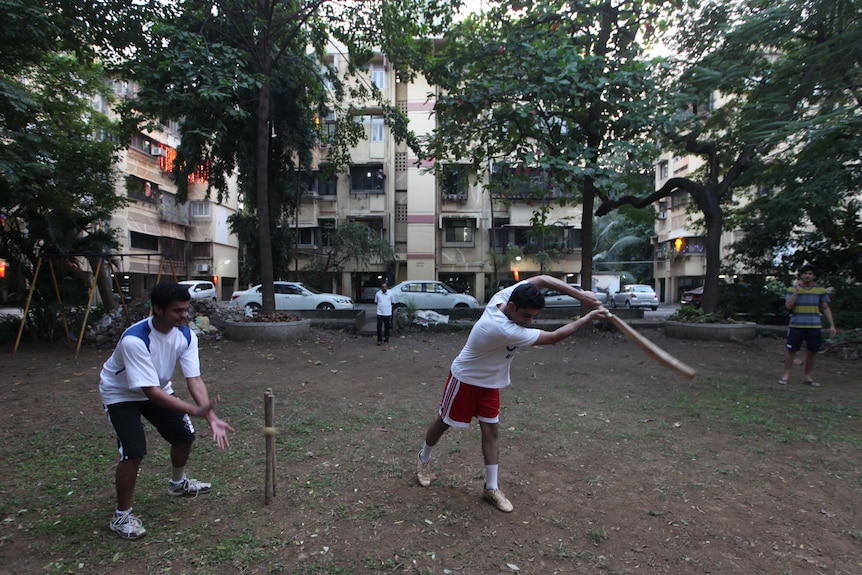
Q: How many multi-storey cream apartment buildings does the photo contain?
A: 3